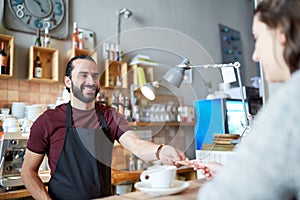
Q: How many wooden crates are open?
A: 5